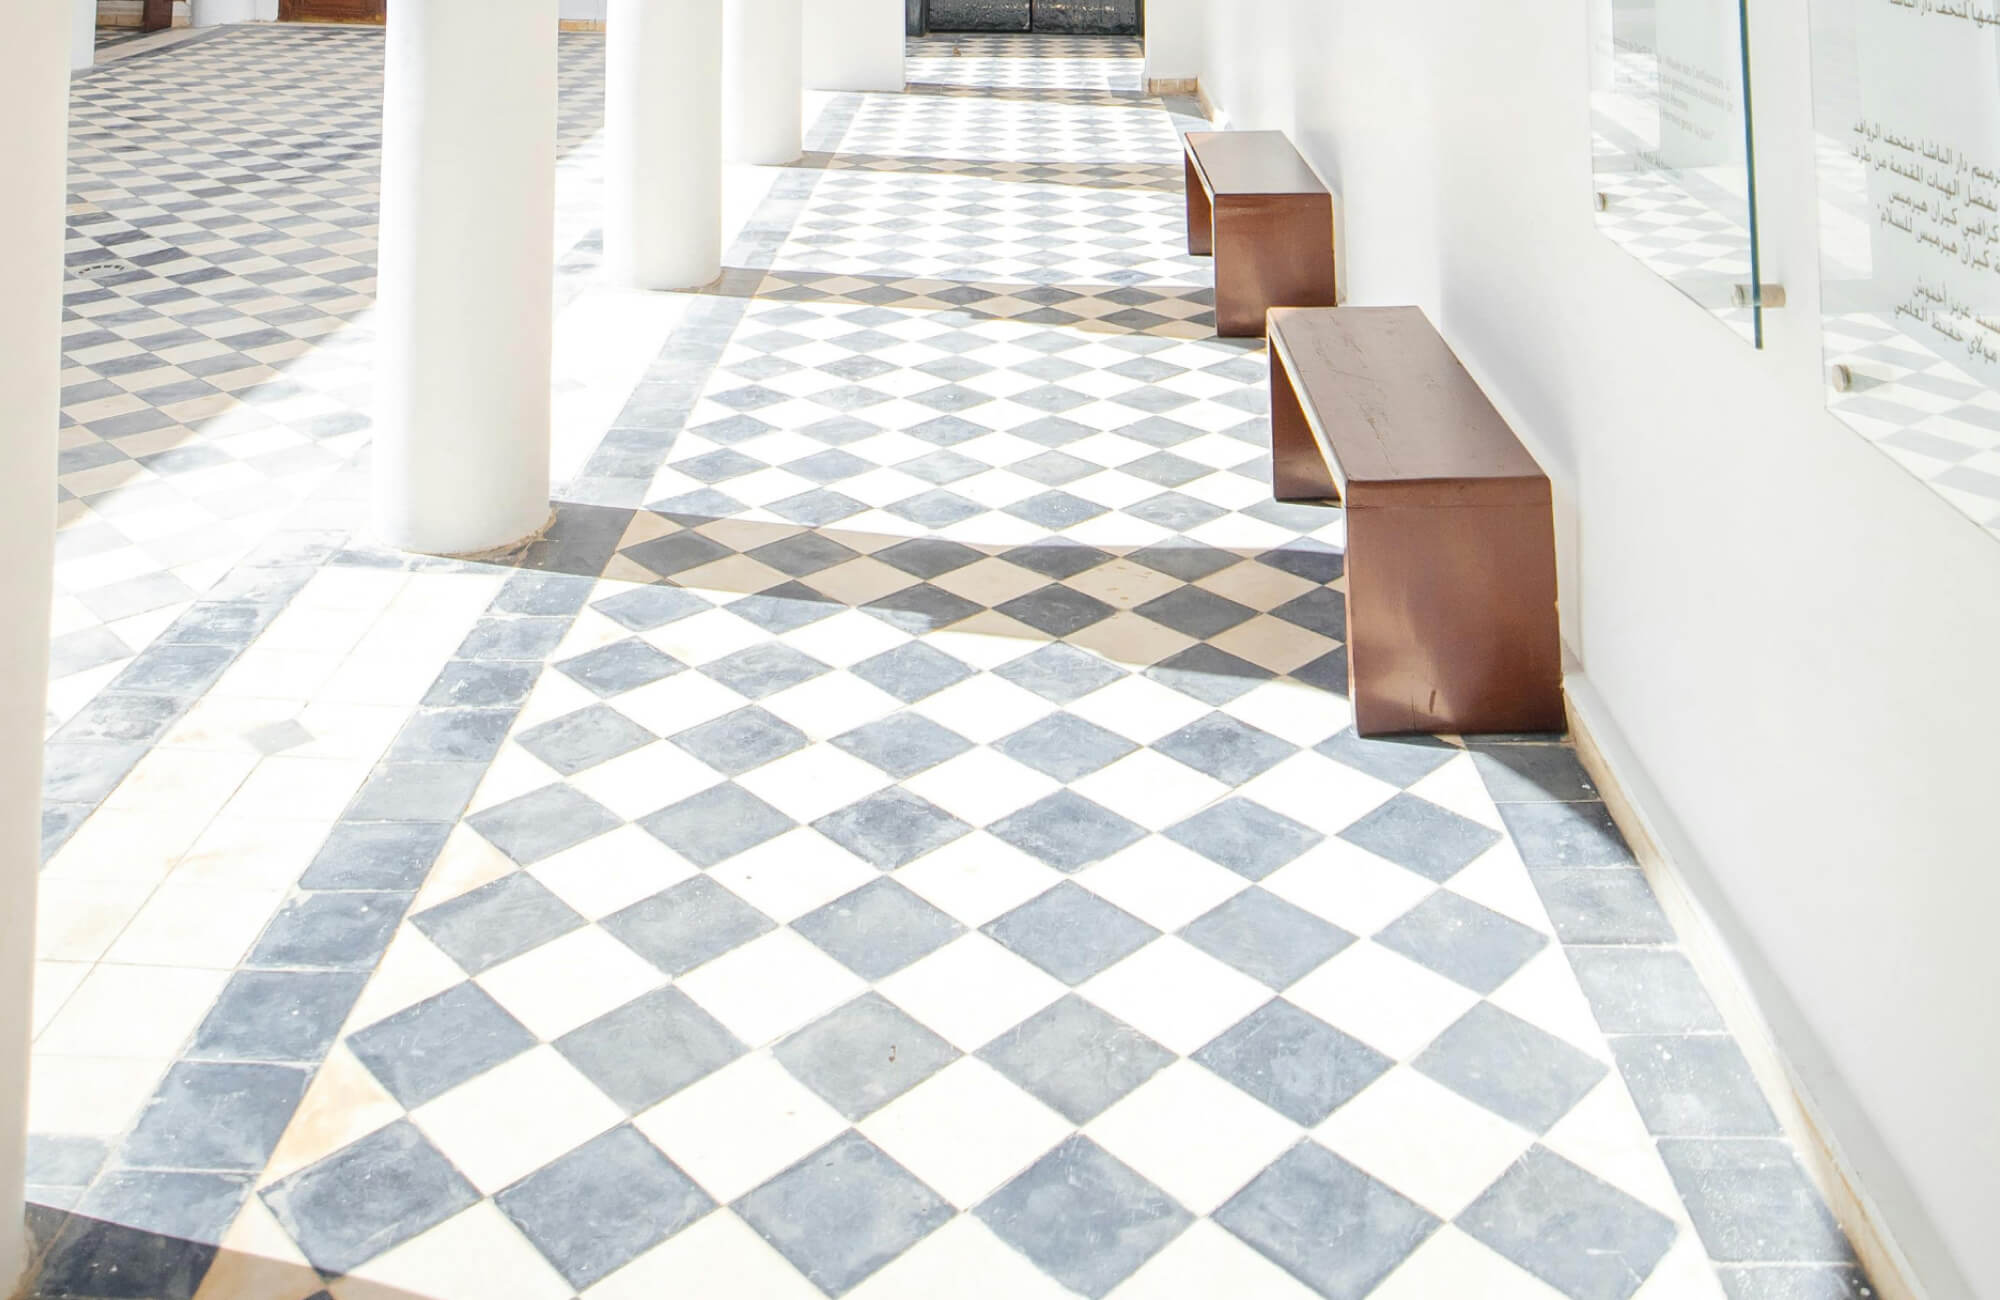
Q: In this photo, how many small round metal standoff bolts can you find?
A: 3